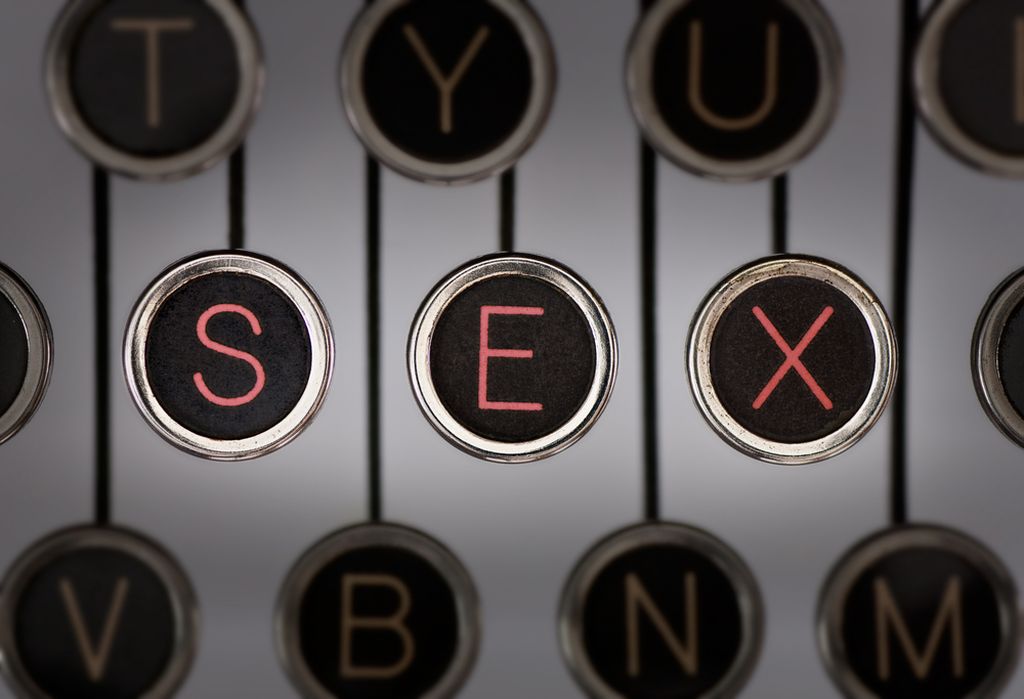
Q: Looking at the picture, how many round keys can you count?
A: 13